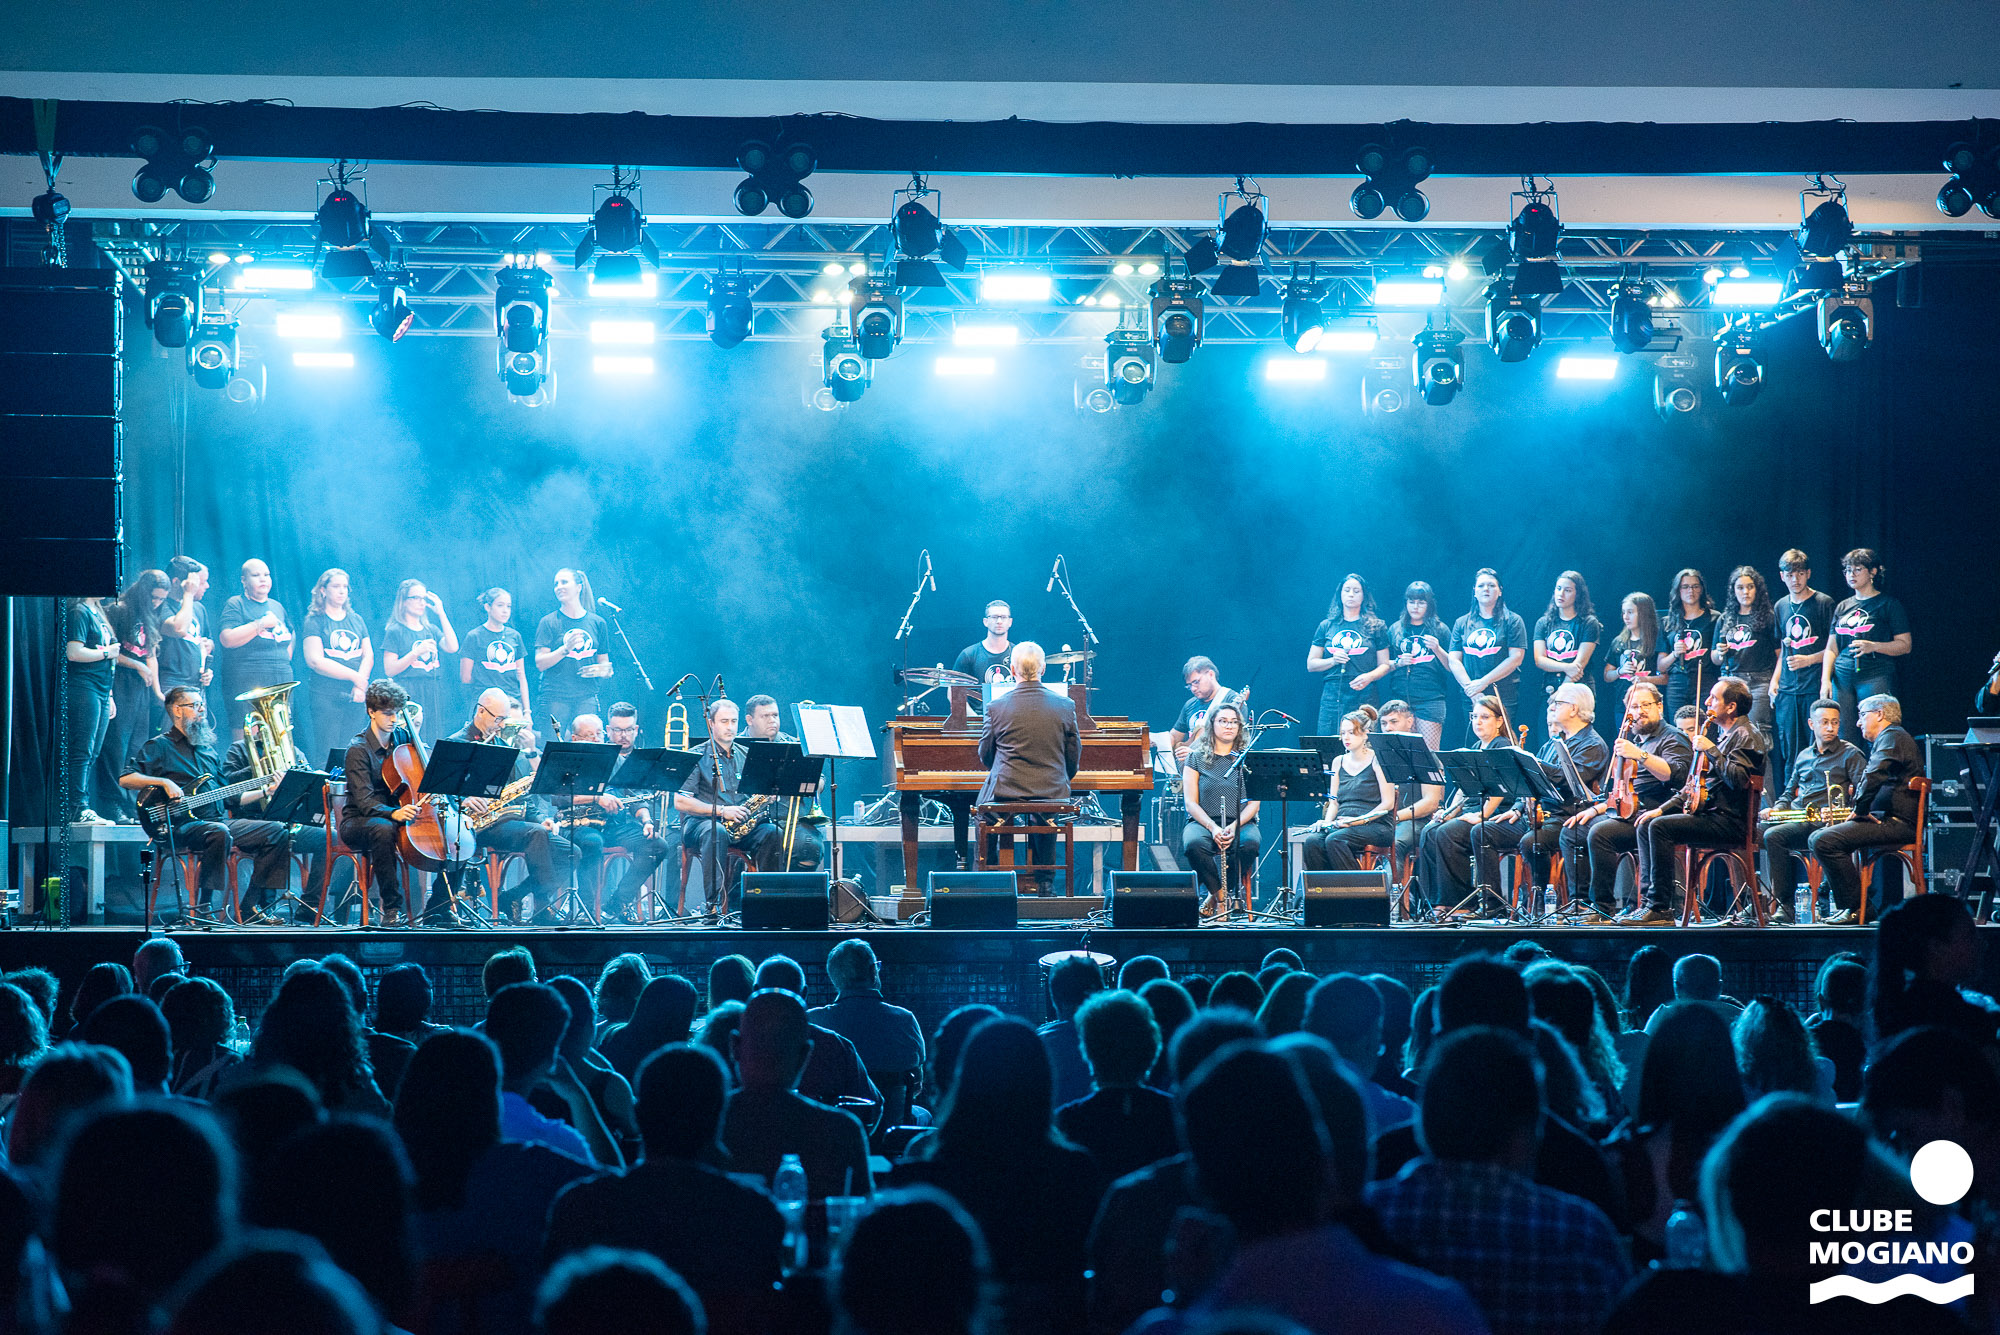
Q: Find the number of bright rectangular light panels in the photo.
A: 14